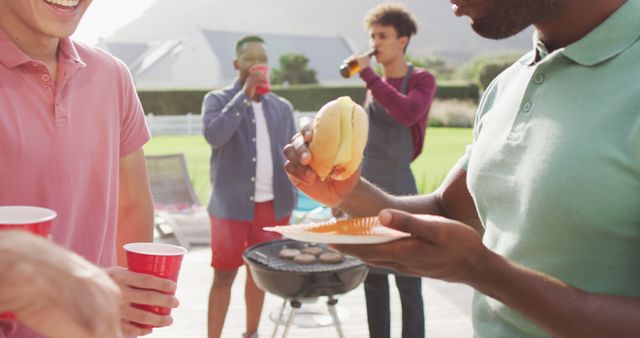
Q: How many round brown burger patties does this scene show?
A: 4